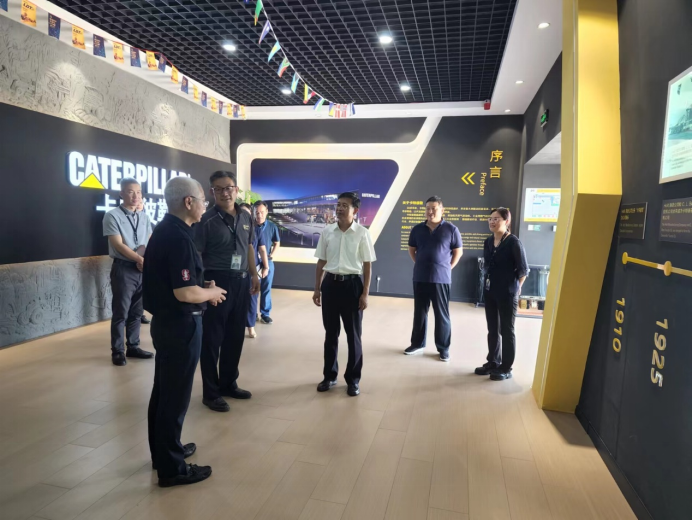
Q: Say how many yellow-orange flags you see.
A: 9